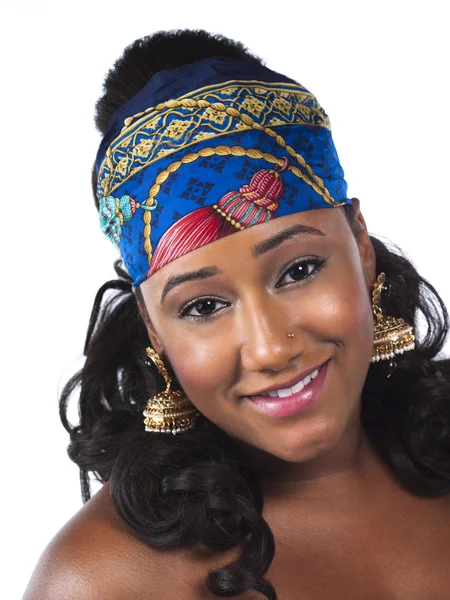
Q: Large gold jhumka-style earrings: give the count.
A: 2